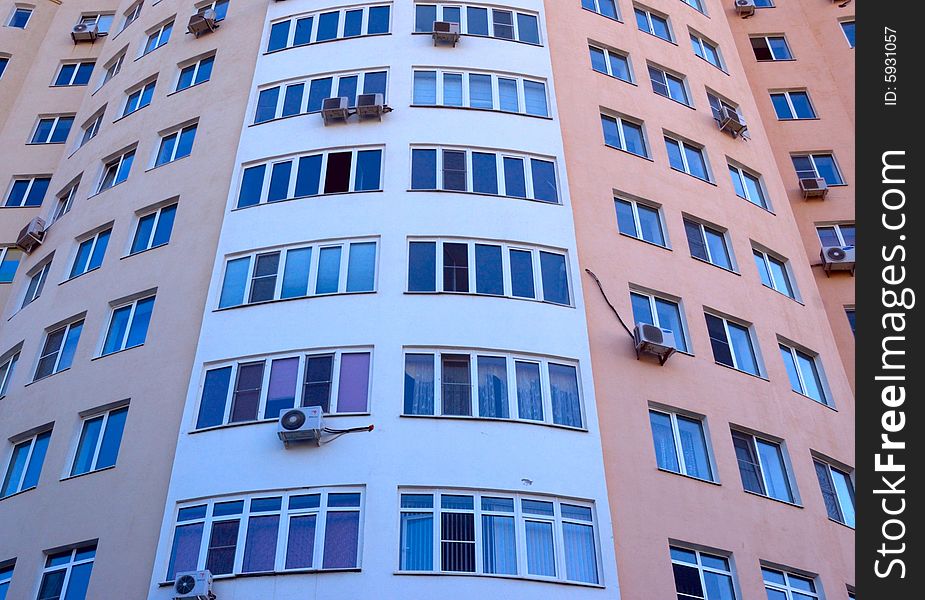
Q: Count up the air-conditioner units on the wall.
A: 13